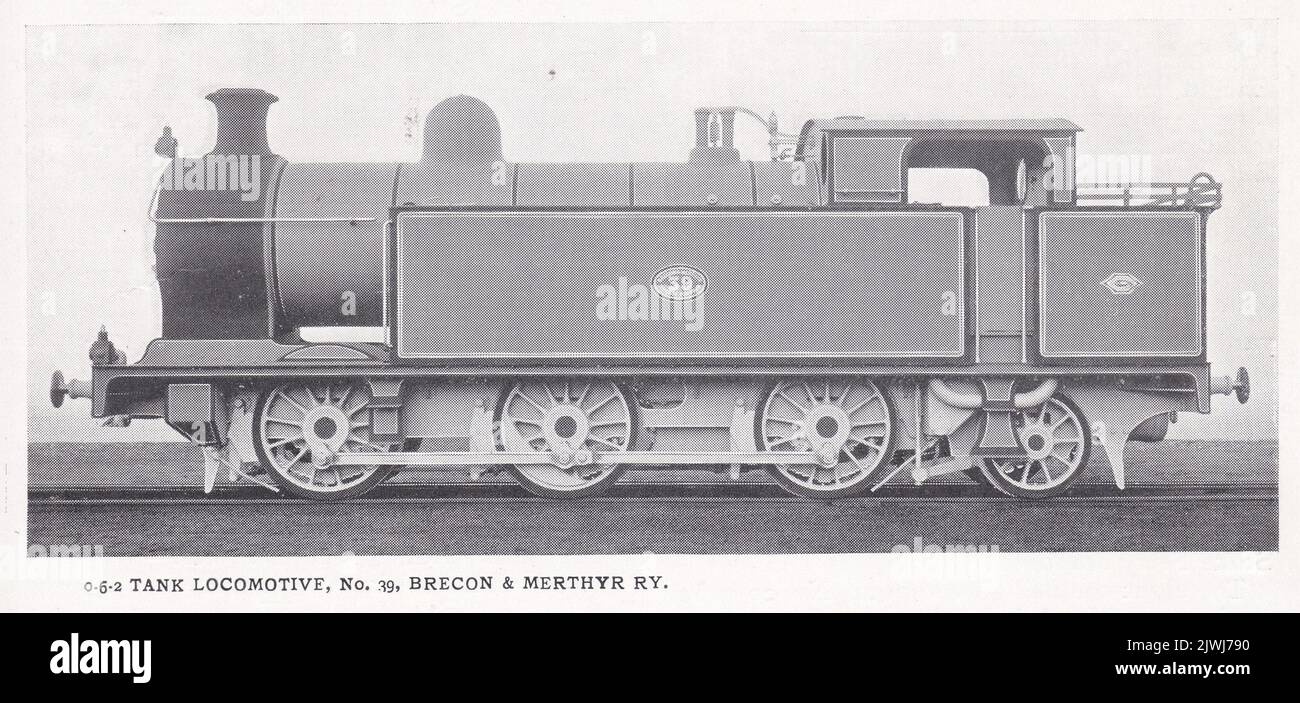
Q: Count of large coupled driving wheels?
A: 3